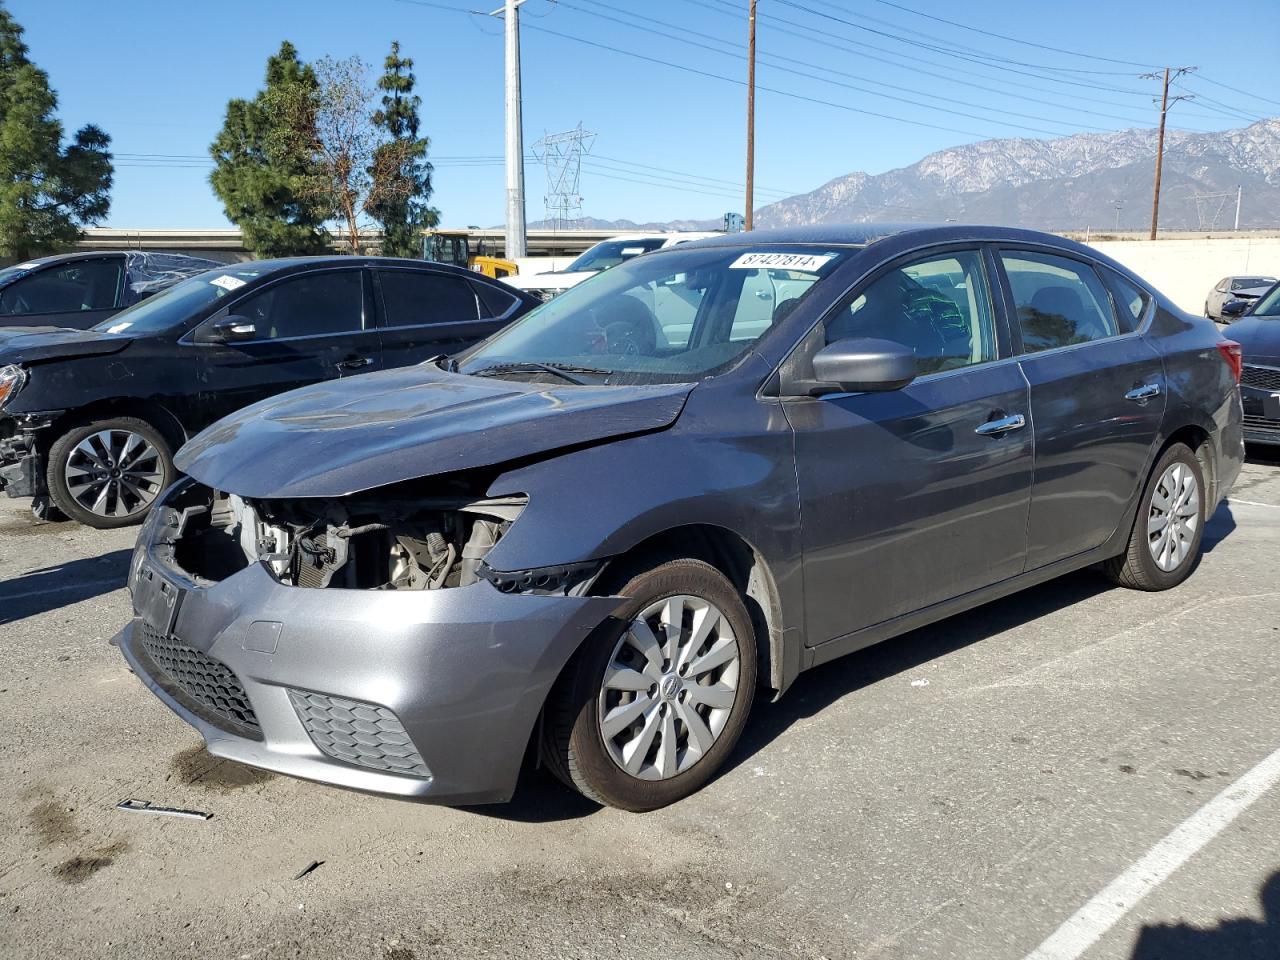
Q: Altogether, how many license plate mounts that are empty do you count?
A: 1